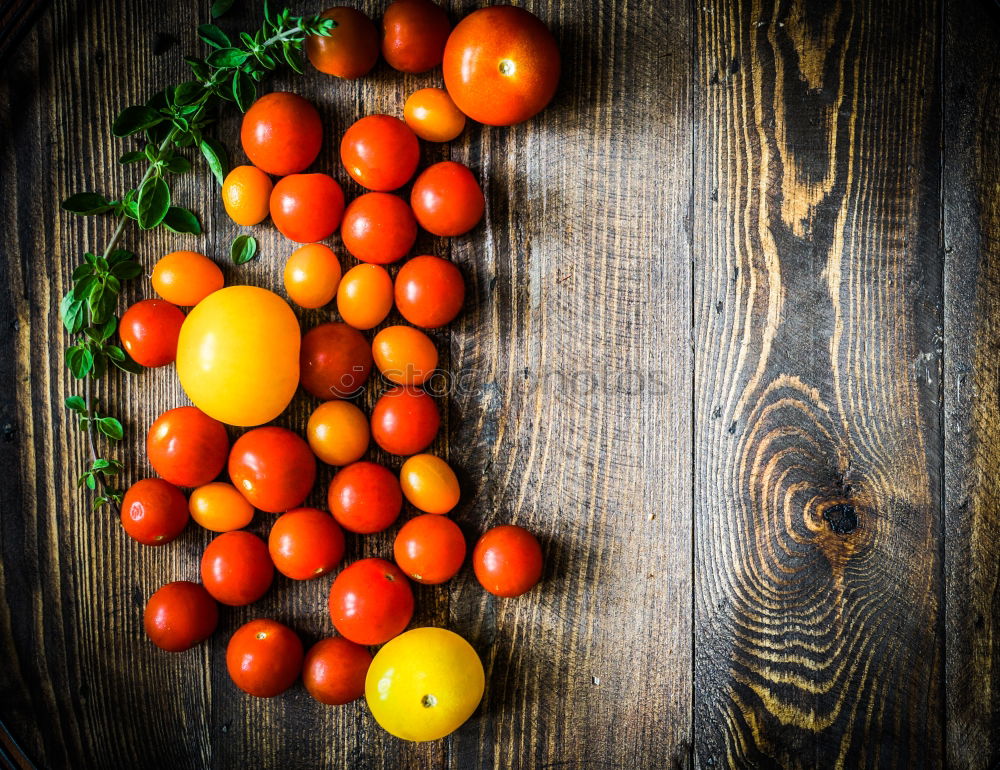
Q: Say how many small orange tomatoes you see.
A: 9